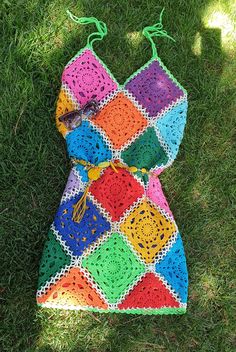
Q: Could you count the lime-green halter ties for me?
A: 2